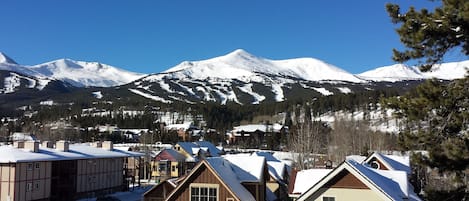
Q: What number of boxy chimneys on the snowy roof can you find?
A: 6